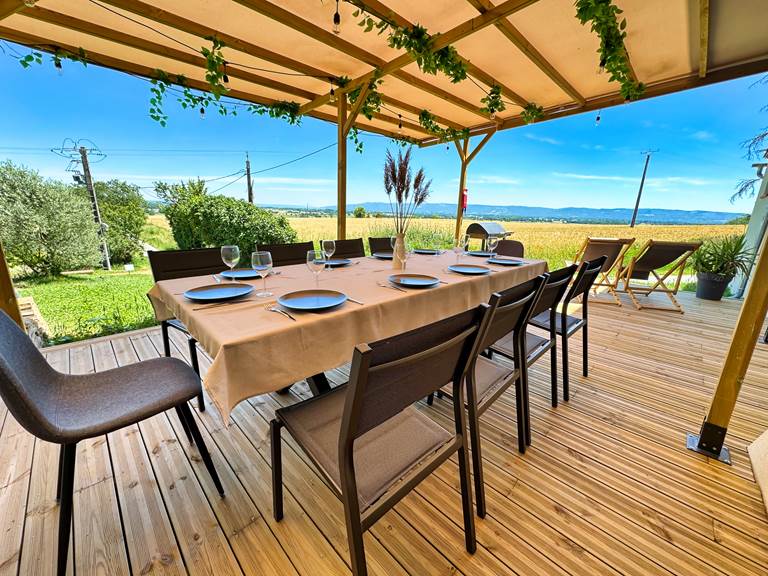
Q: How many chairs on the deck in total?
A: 12